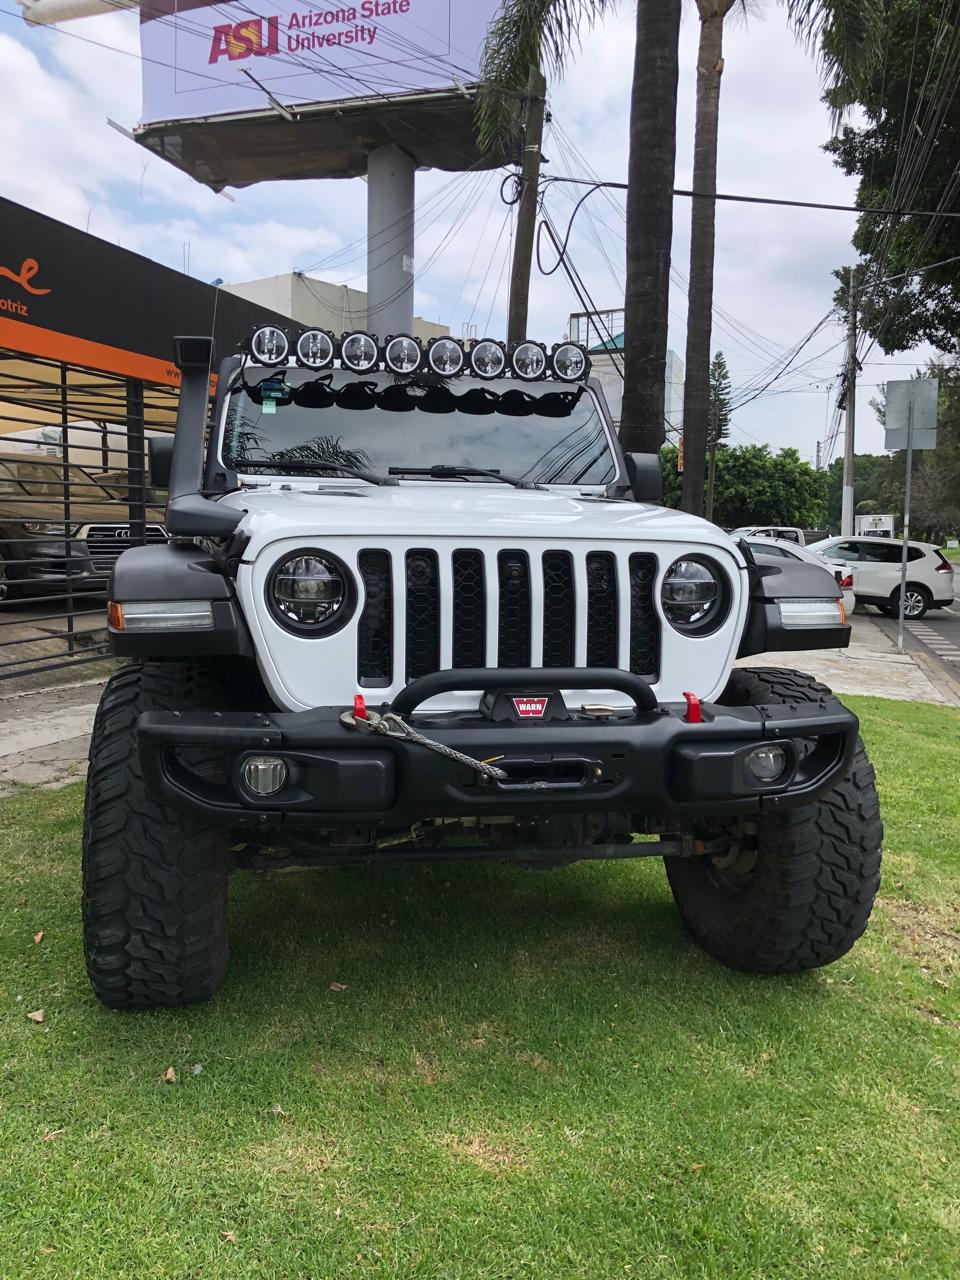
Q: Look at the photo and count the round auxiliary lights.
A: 8